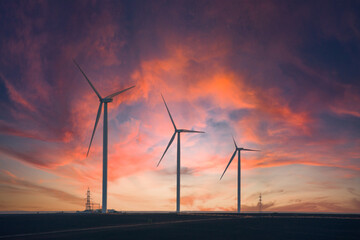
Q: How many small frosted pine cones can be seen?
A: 0